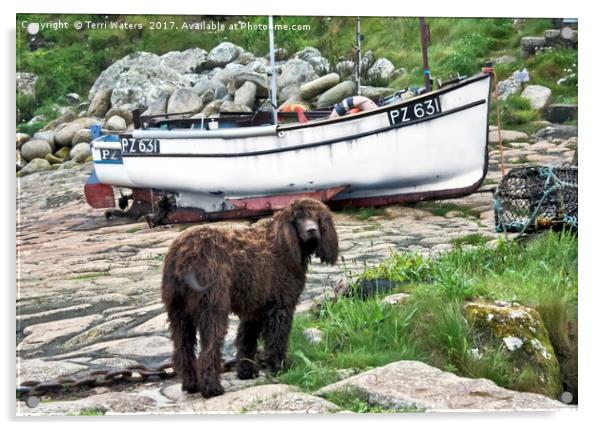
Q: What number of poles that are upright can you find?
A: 3